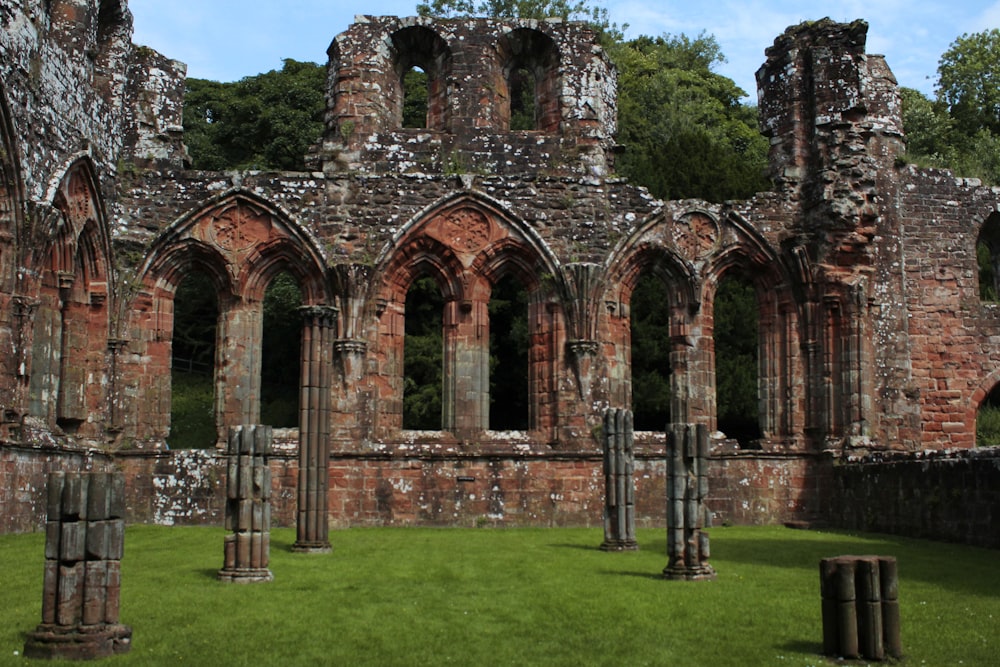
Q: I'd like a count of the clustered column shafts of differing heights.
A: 6